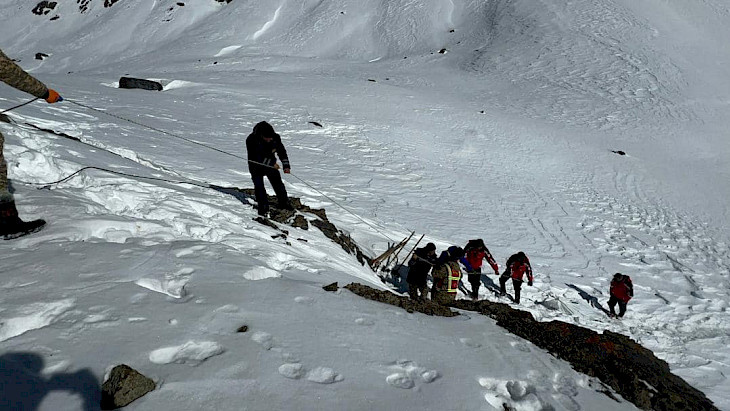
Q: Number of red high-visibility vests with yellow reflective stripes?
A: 1